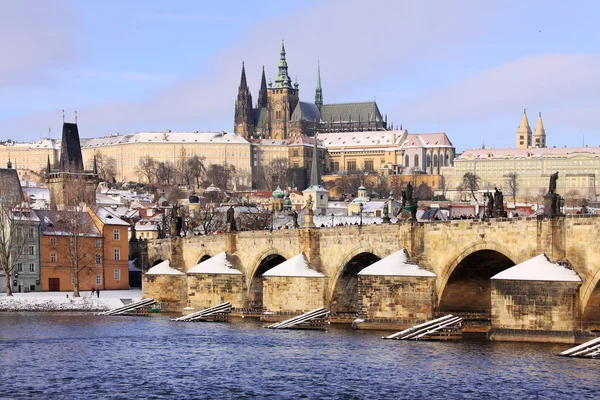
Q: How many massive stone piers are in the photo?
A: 5